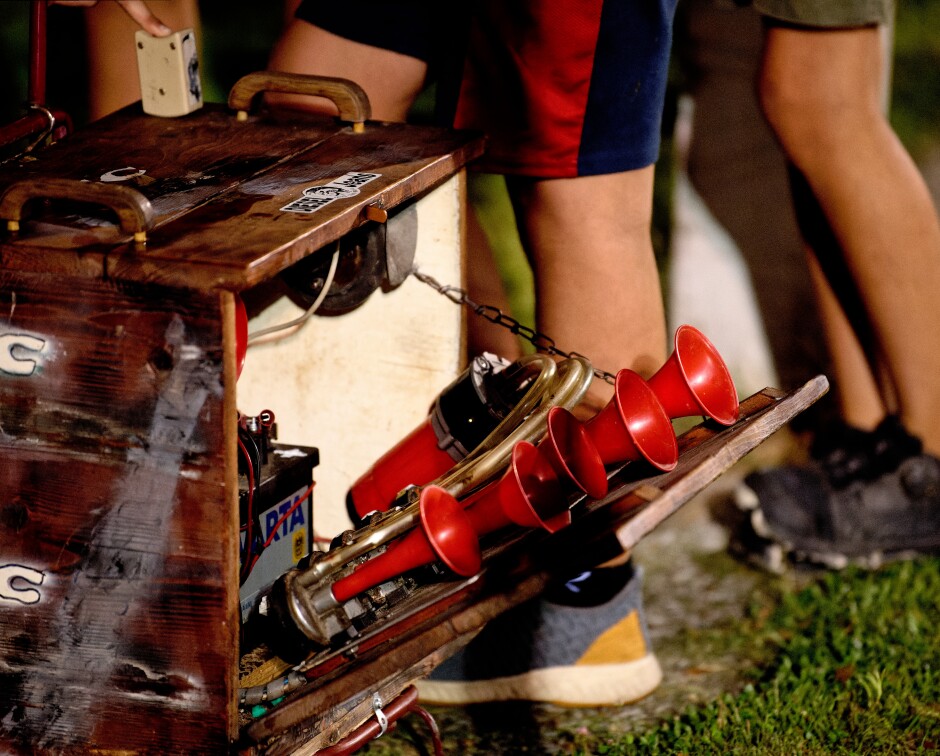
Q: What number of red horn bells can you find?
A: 5